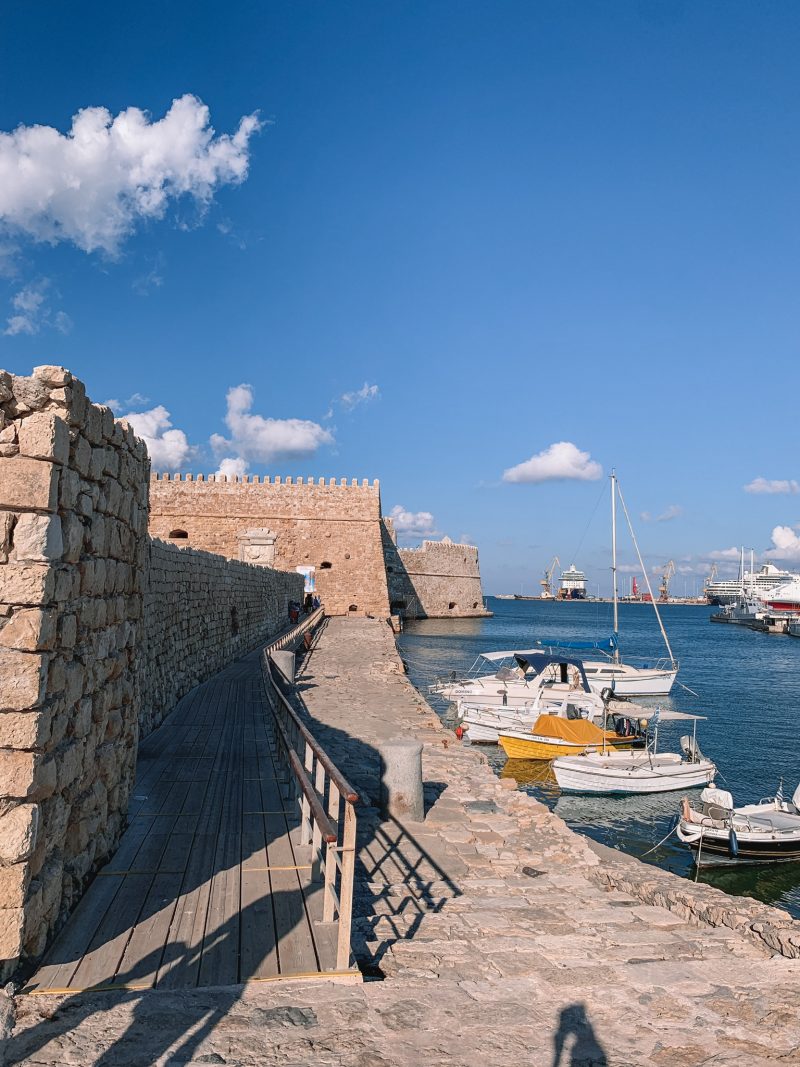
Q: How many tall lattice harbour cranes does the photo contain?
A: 3